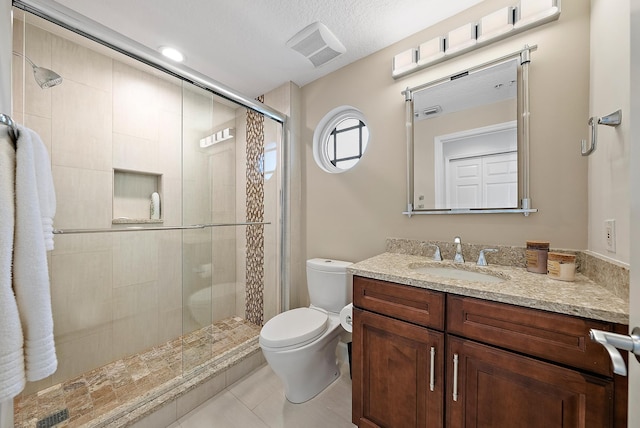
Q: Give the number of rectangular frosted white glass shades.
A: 5